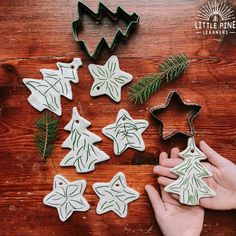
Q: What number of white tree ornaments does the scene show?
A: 3